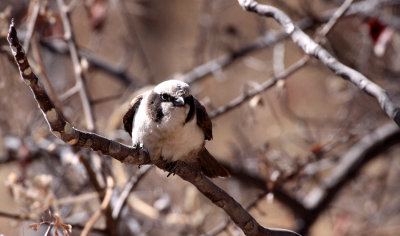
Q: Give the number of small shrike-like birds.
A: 1